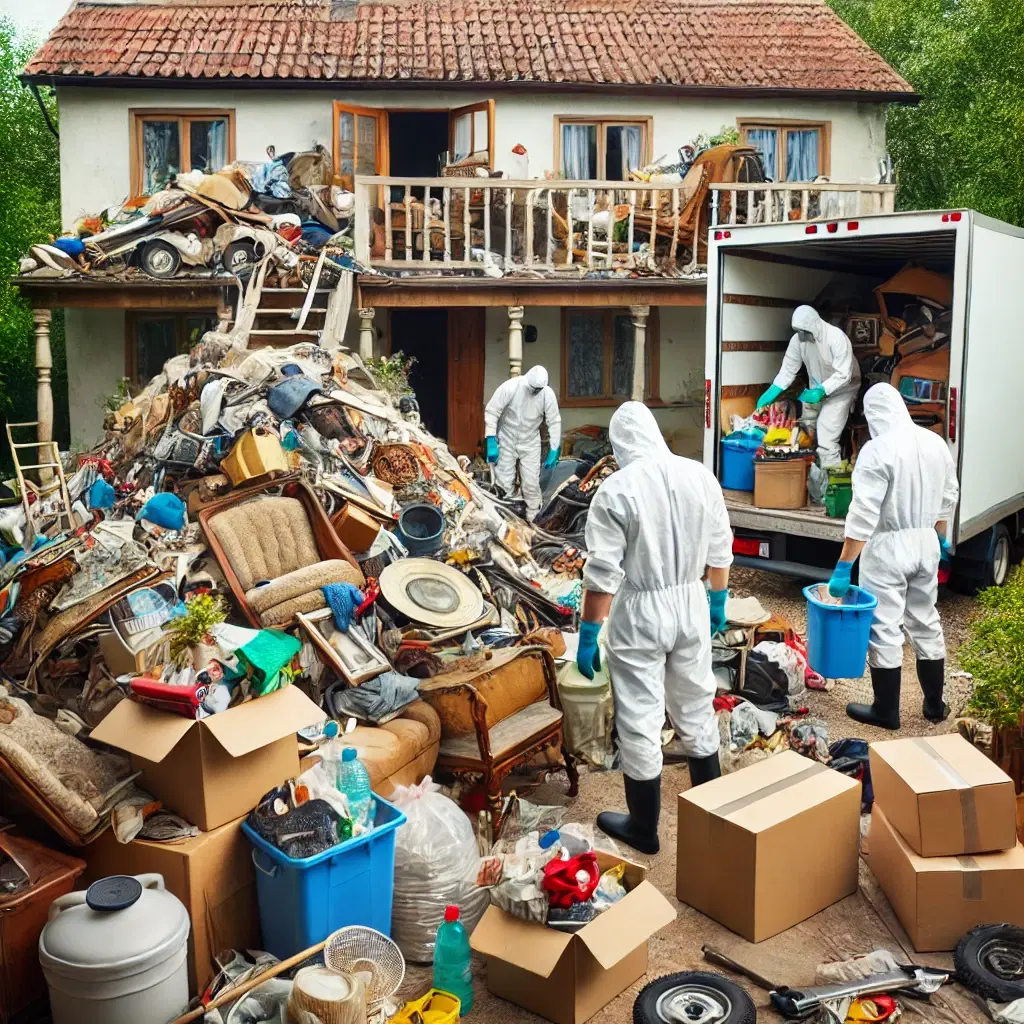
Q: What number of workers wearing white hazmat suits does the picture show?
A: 4